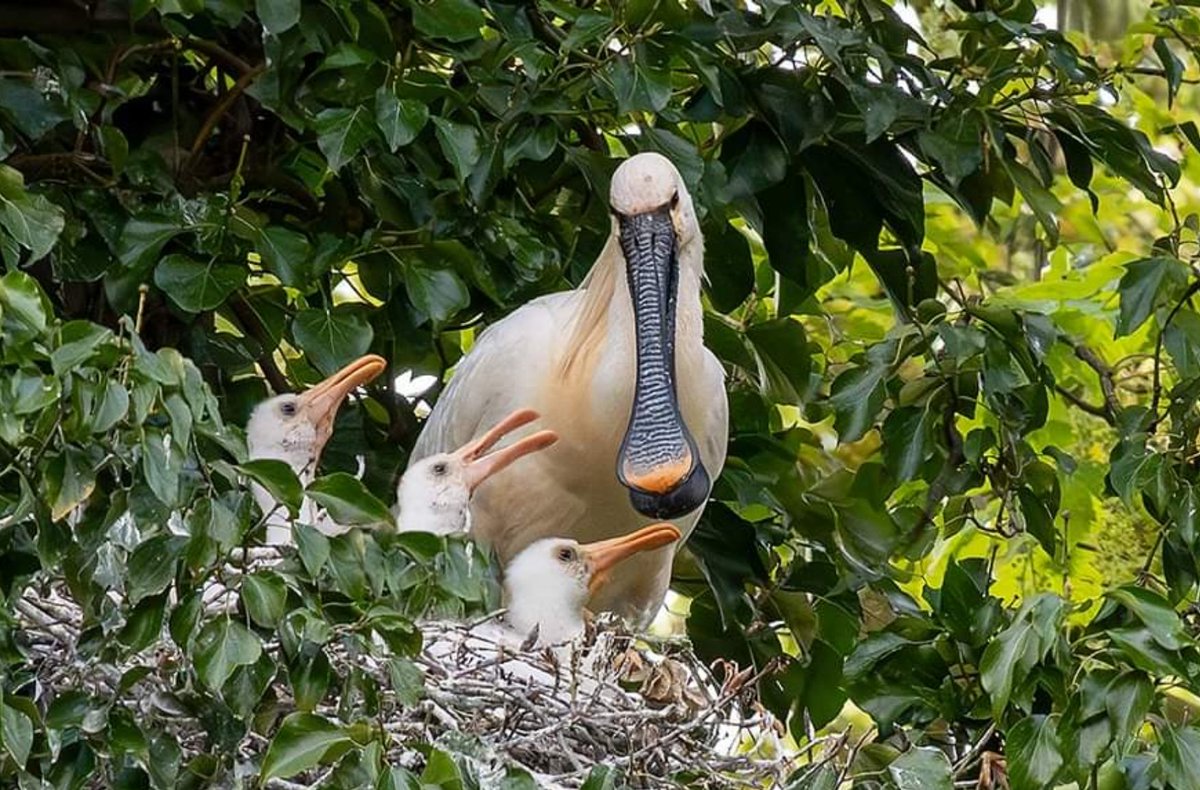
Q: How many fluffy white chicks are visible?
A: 3